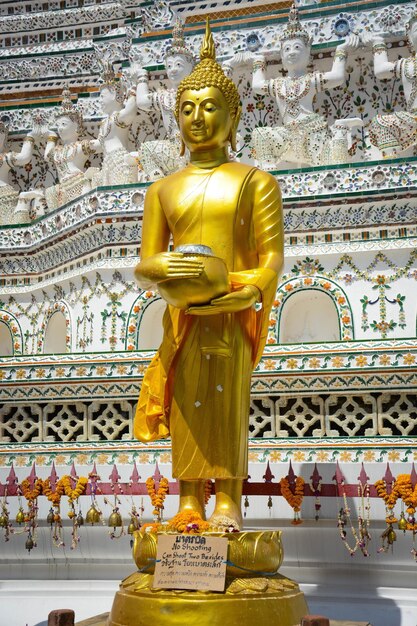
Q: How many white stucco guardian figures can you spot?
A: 6